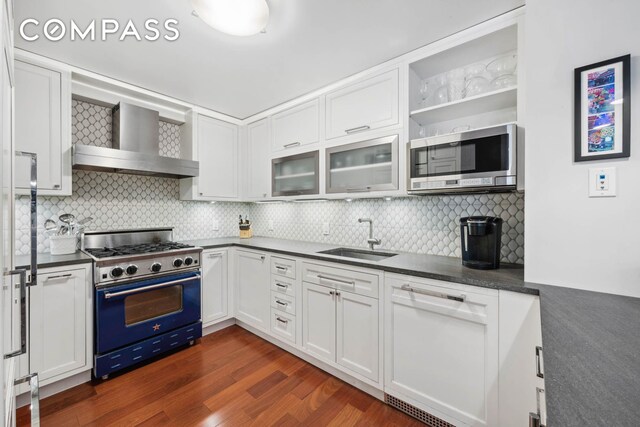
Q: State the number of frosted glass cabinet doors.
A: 2